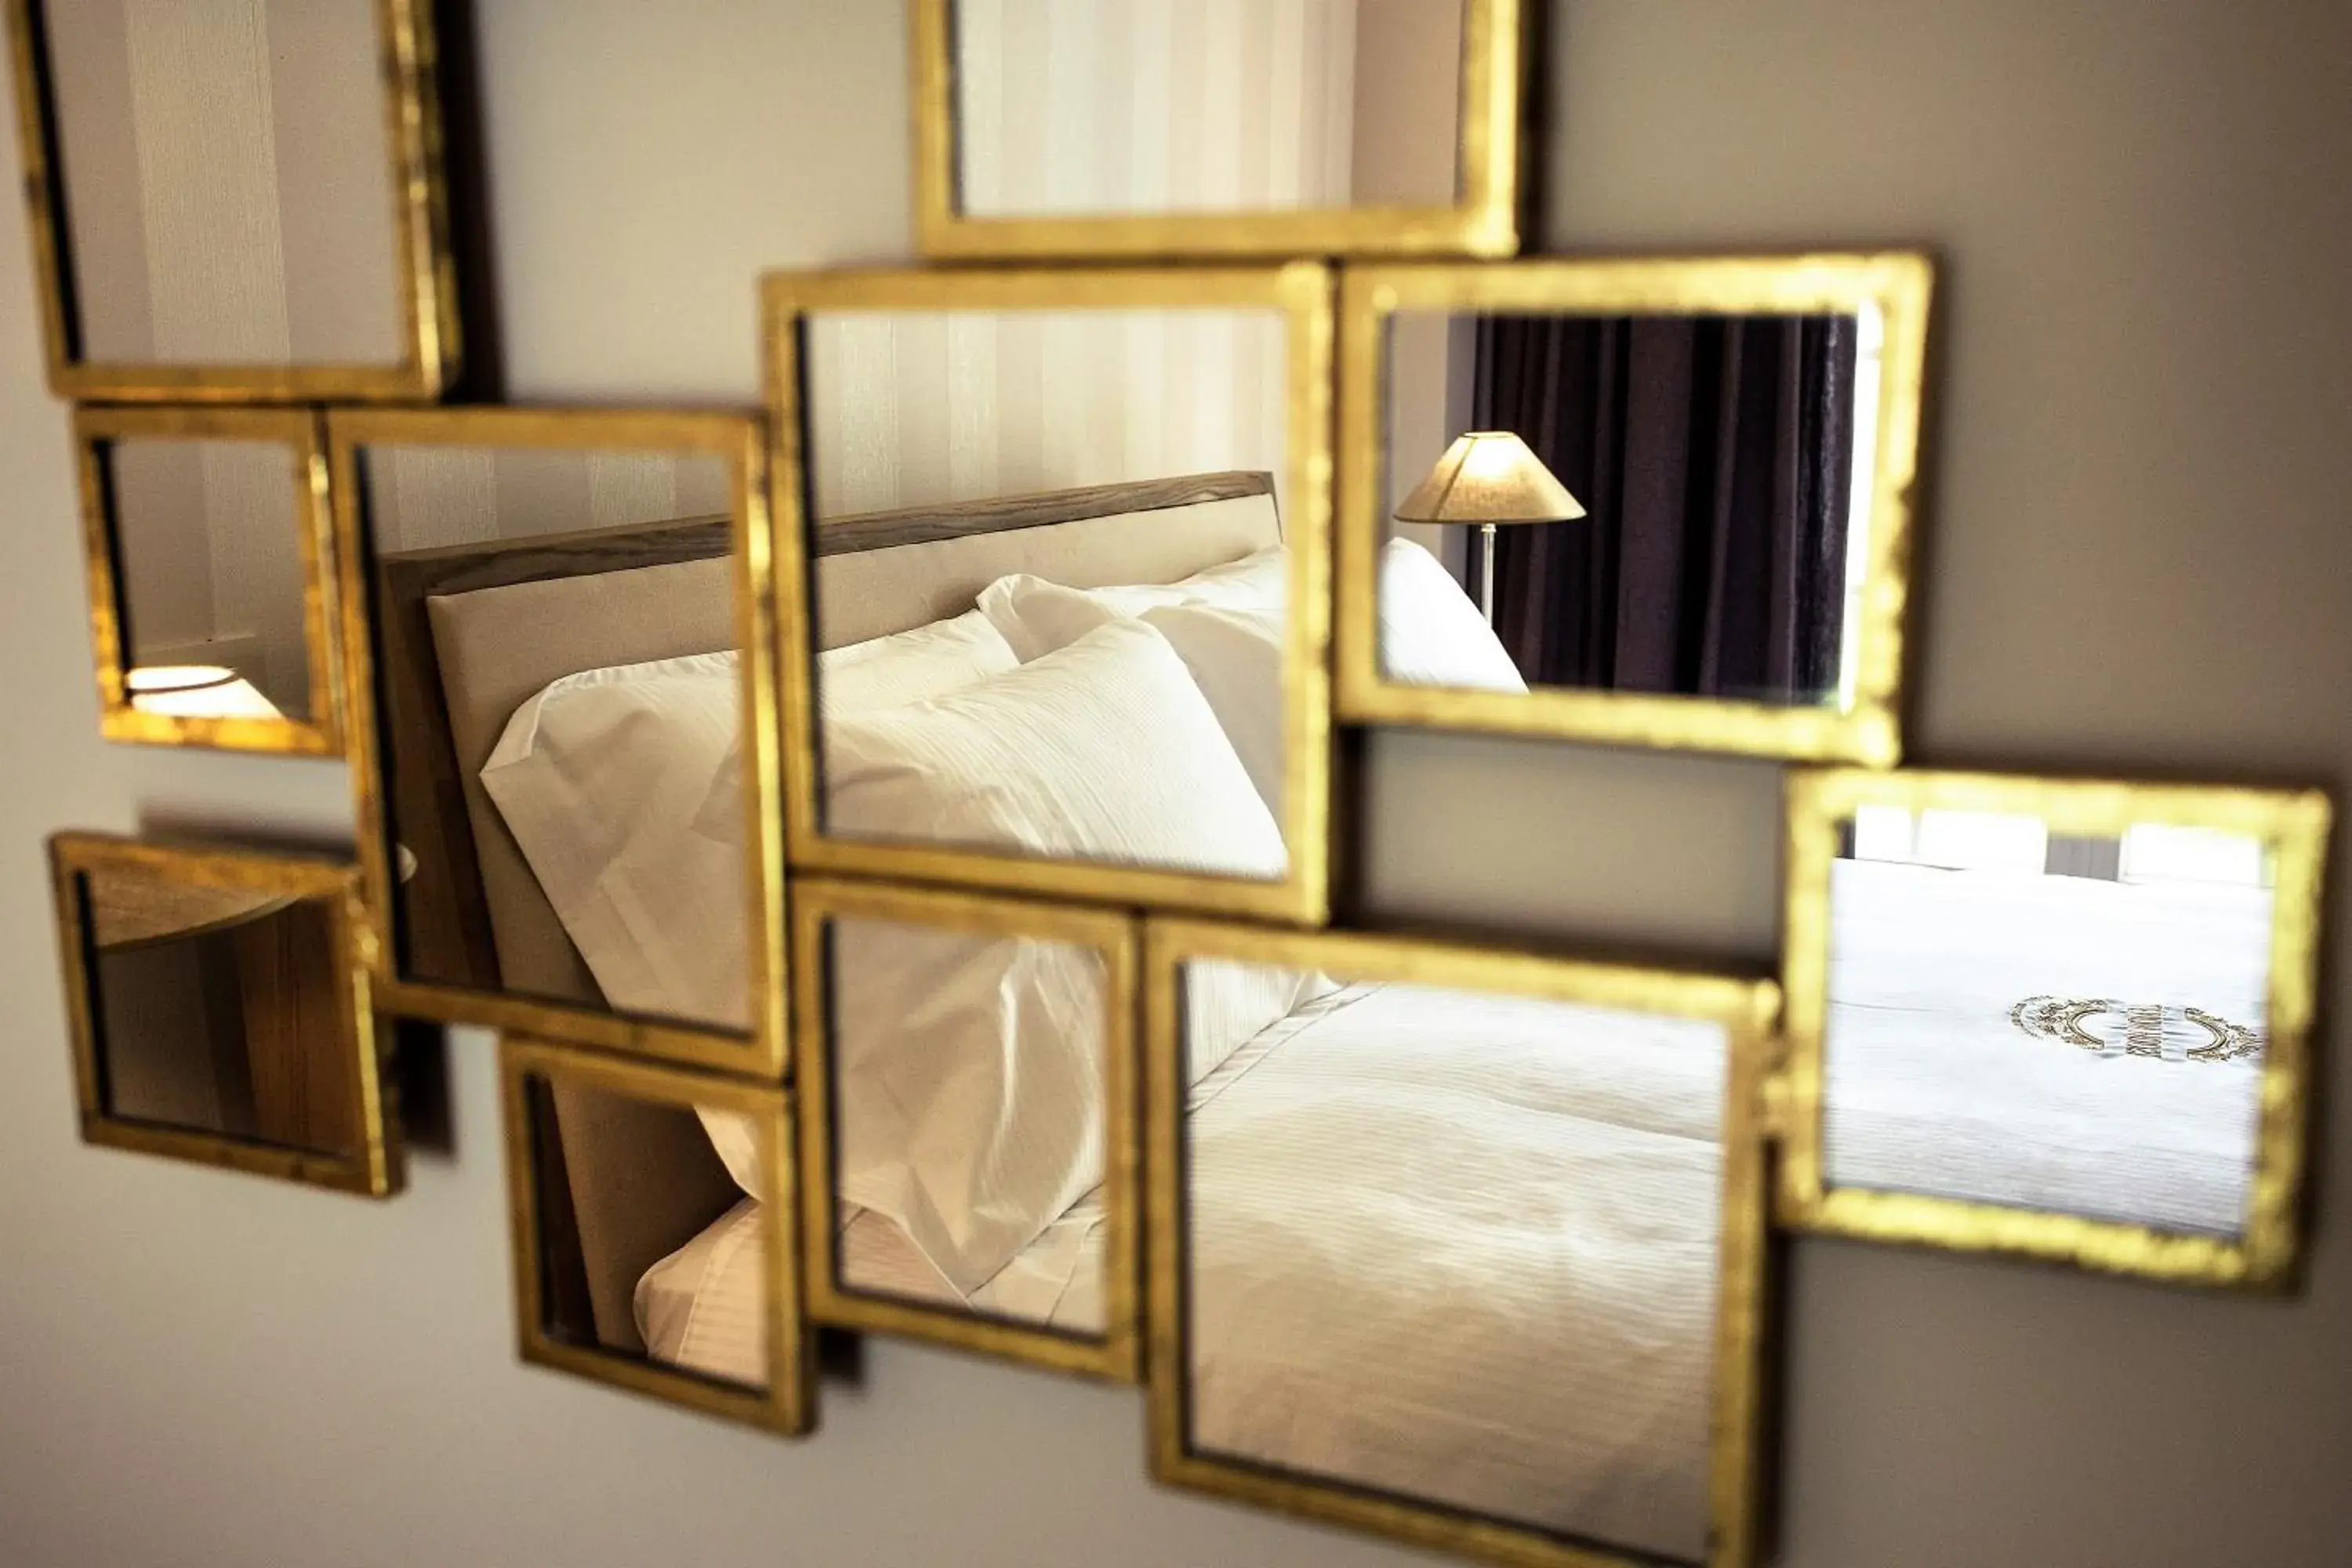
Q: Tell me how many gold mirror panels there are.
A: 11